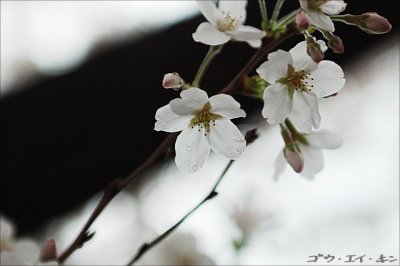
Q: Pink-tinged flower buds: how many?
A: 7